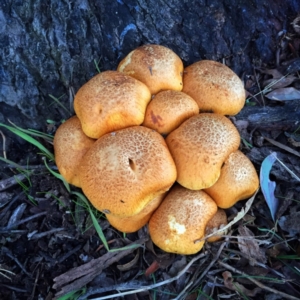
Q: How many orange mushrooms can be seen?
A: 11